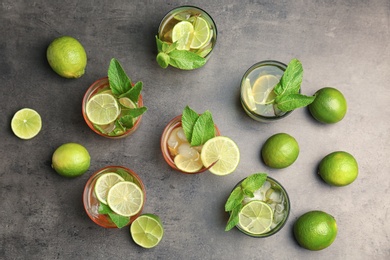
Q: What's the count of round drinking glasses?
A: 6